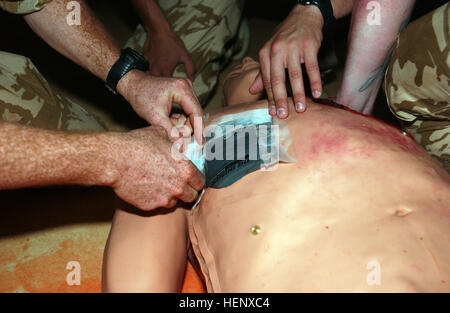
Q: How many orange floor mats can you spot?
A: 1